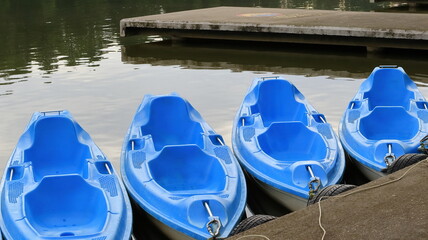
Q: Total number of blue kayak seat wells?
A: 8